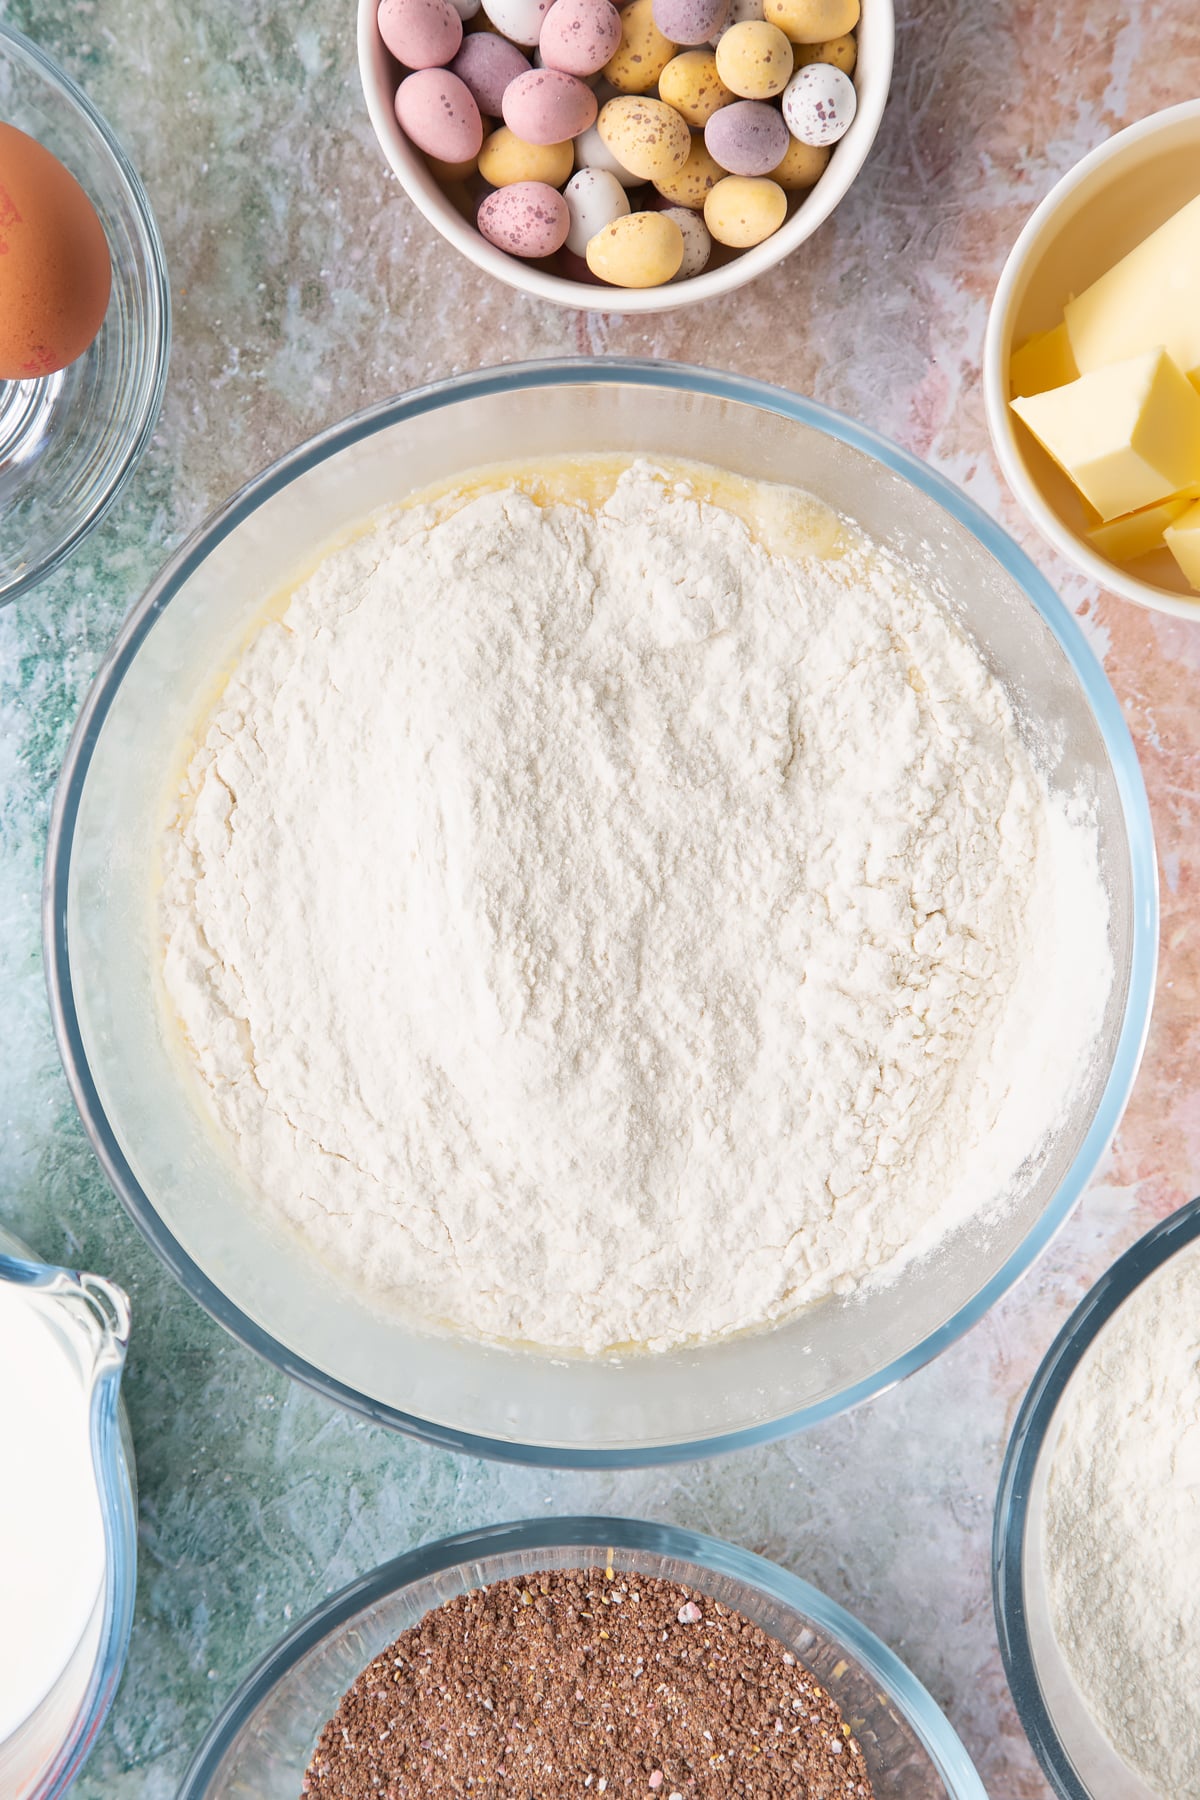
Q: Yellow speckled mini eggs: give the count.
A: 11